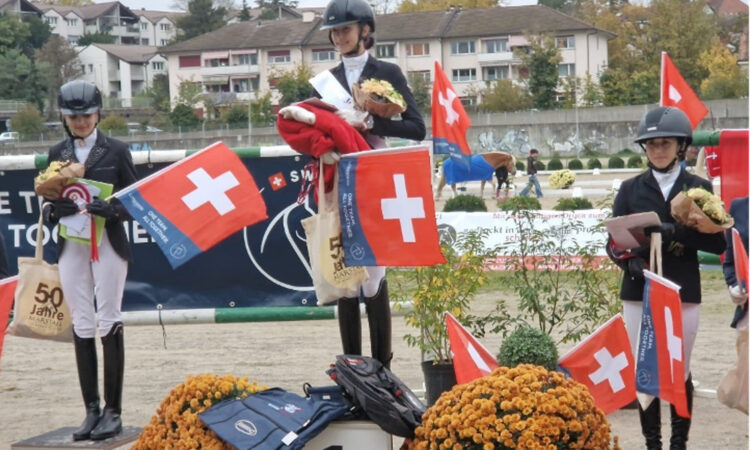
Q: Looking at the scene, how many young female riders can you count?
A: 3